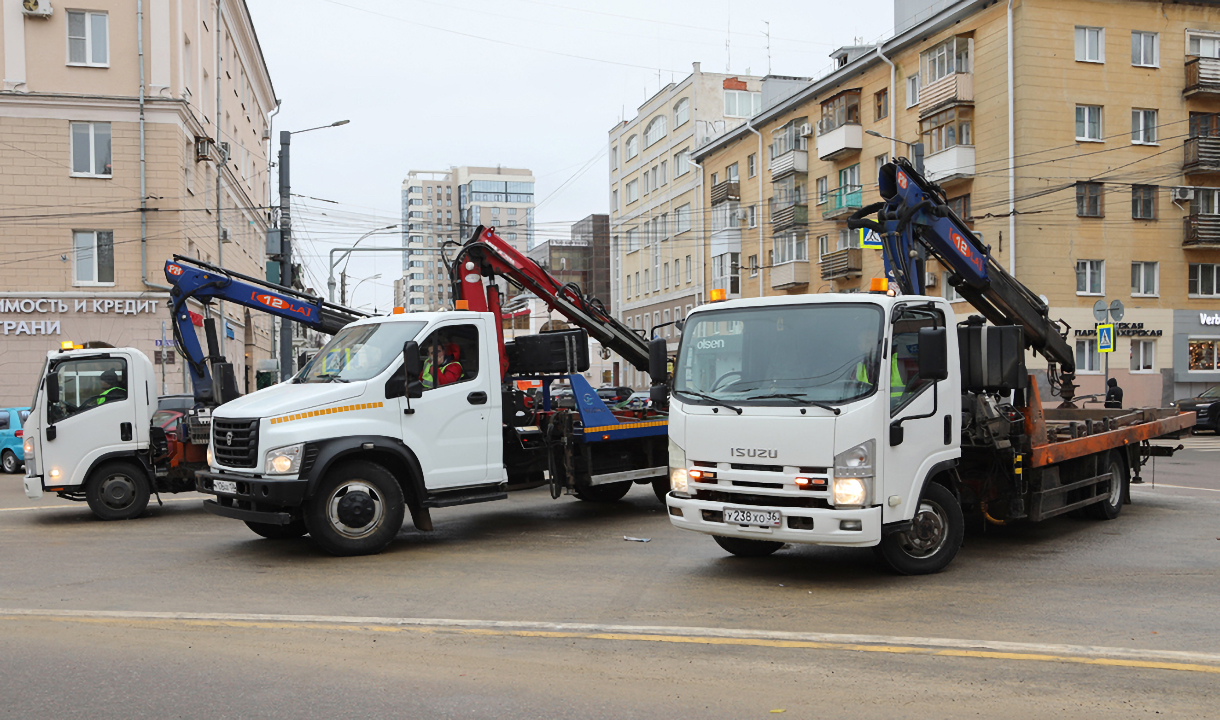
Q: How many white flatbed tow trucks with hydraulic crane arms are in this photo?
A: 3